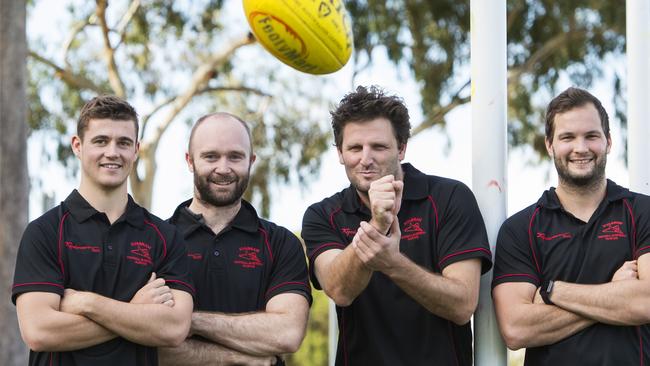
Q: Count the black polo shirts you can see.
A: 4